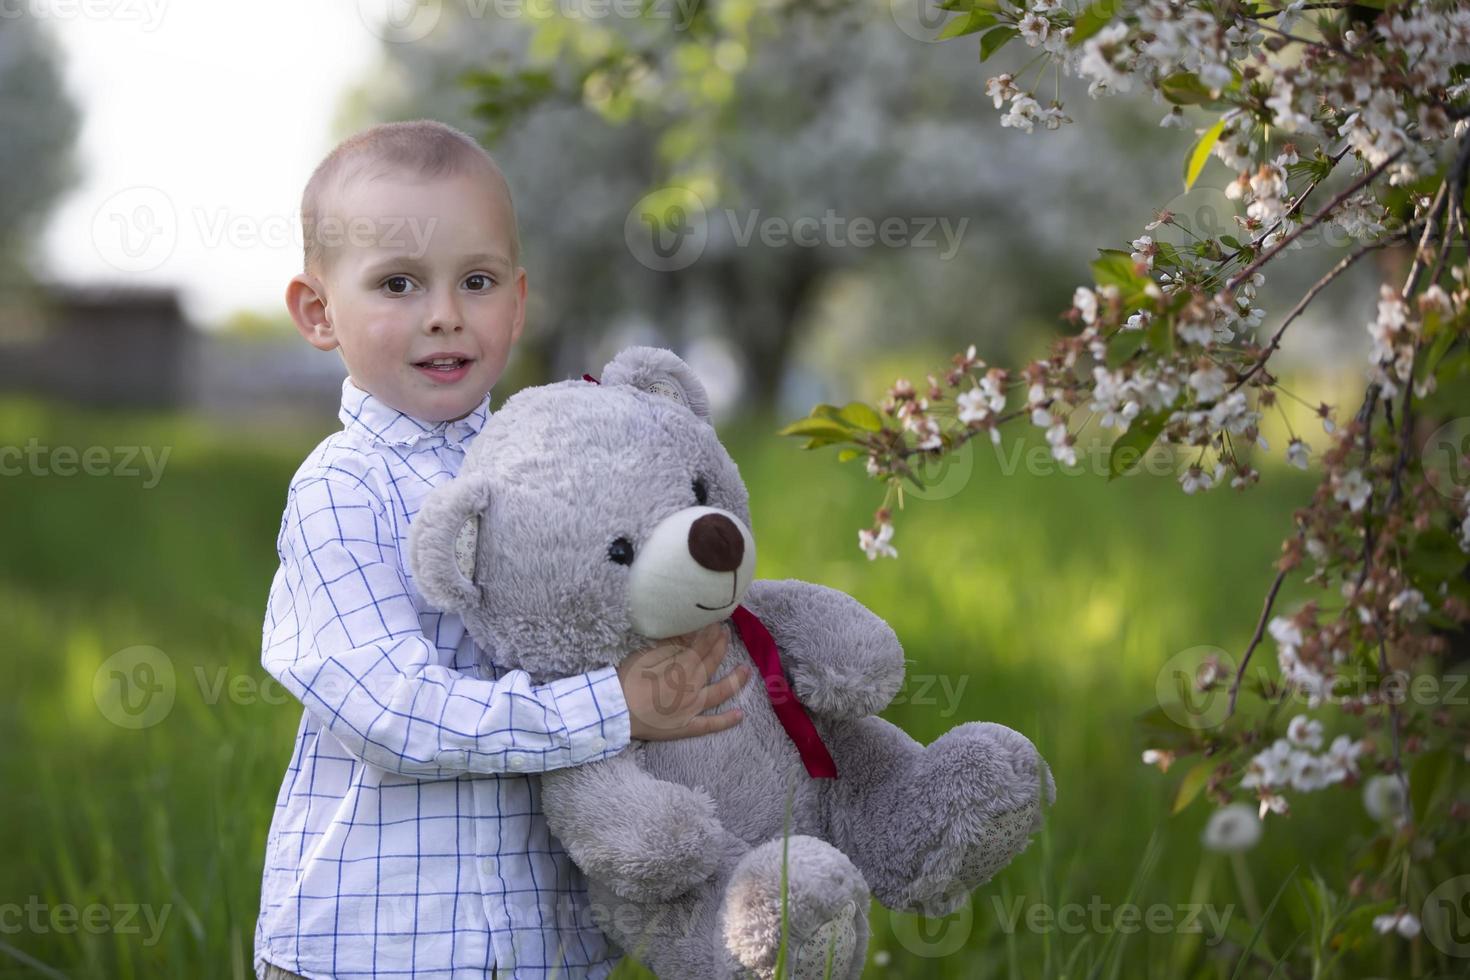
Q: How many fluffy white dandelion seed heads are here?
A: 2